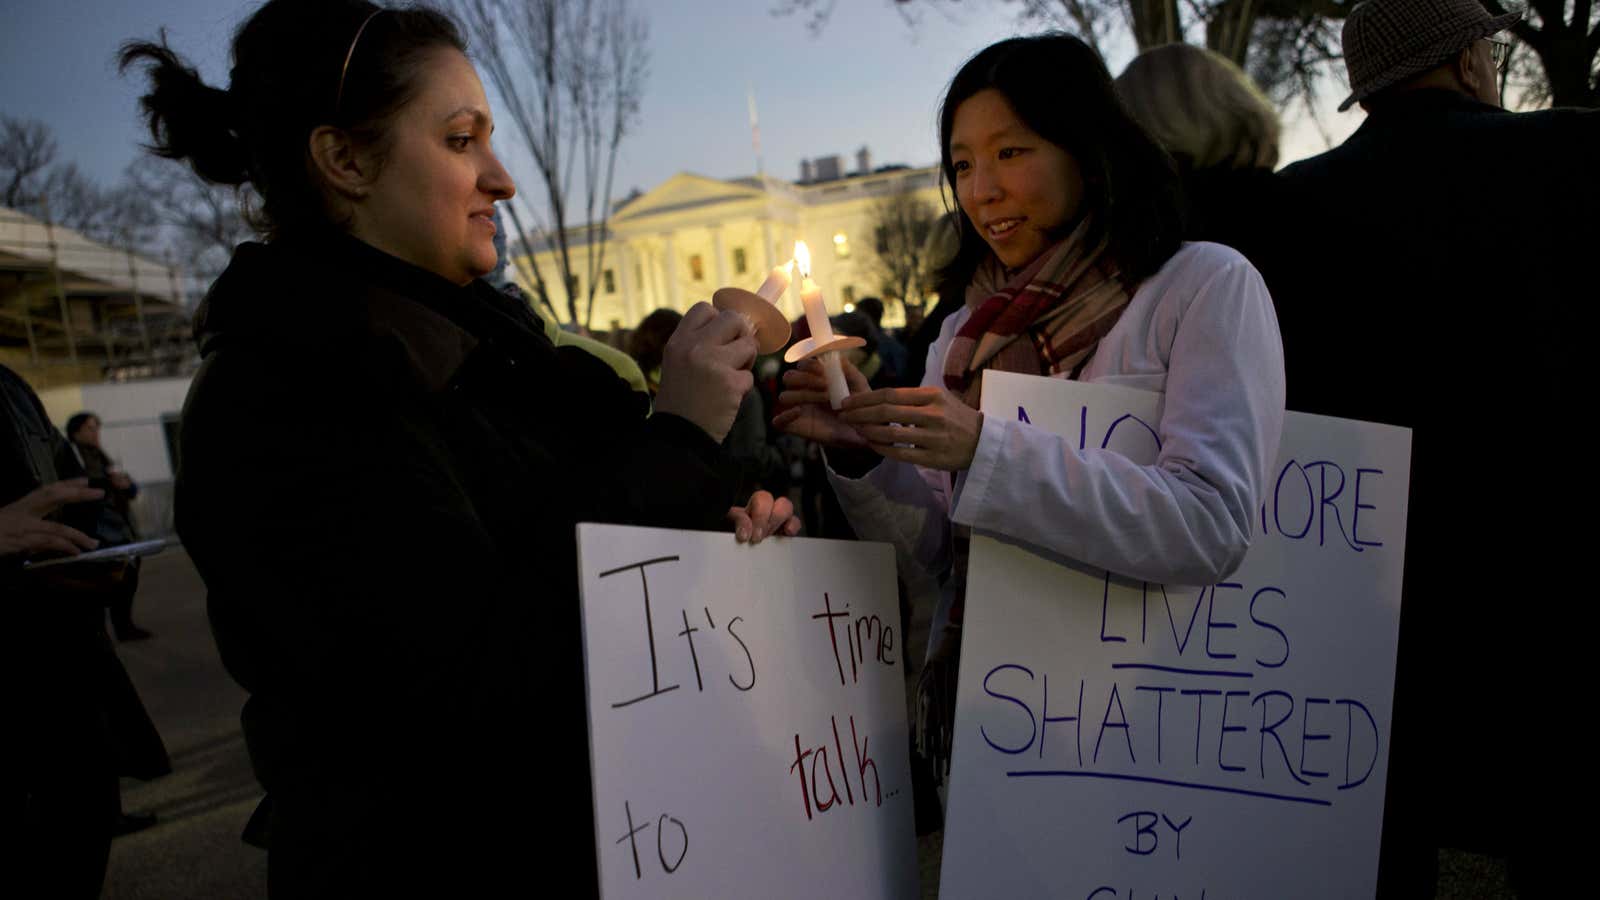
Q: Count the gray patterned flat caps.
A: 1